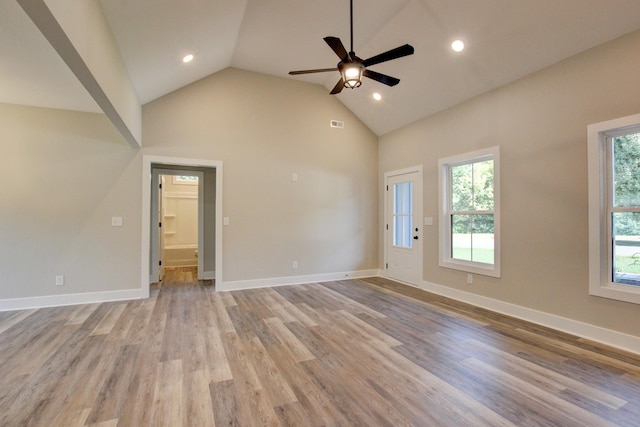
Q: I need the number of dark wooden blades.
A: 5